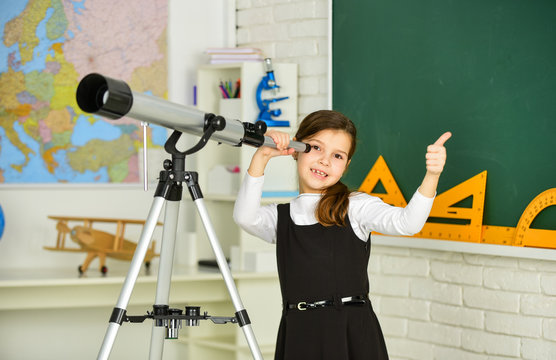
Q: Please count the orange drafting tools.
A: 4